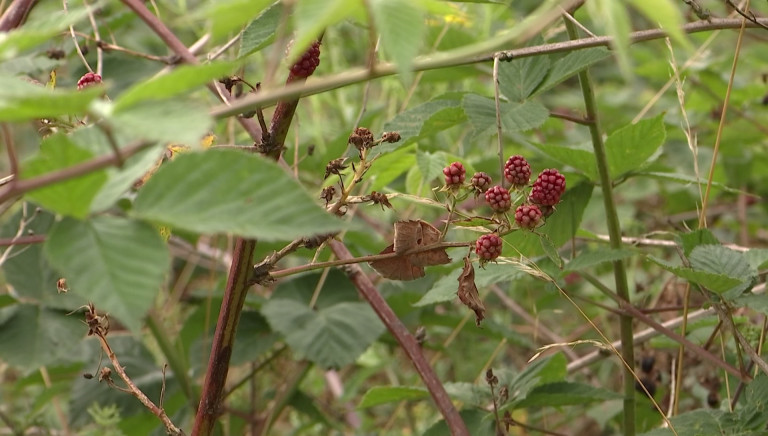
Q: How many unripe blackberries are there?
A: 9